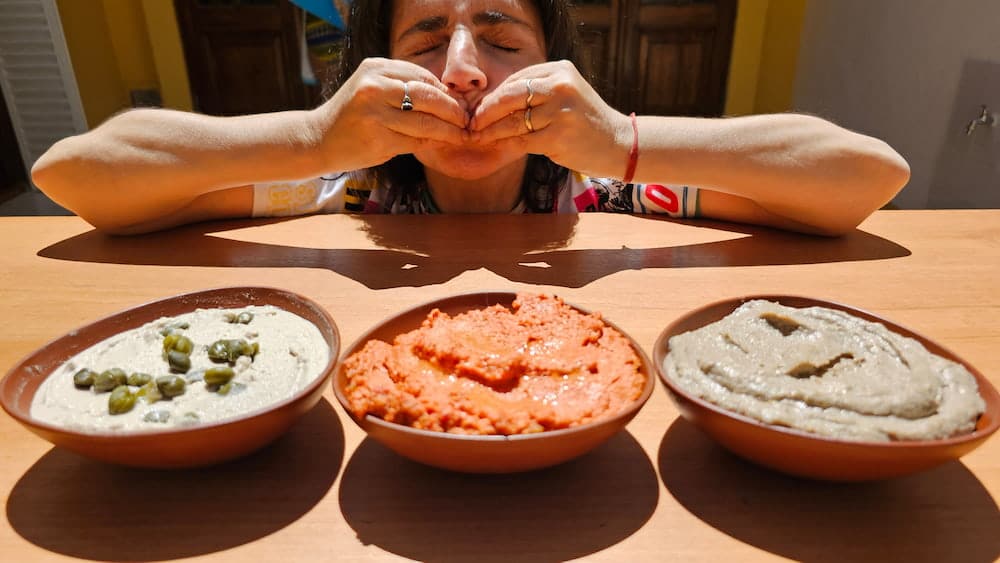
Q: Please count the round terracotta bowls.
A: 3